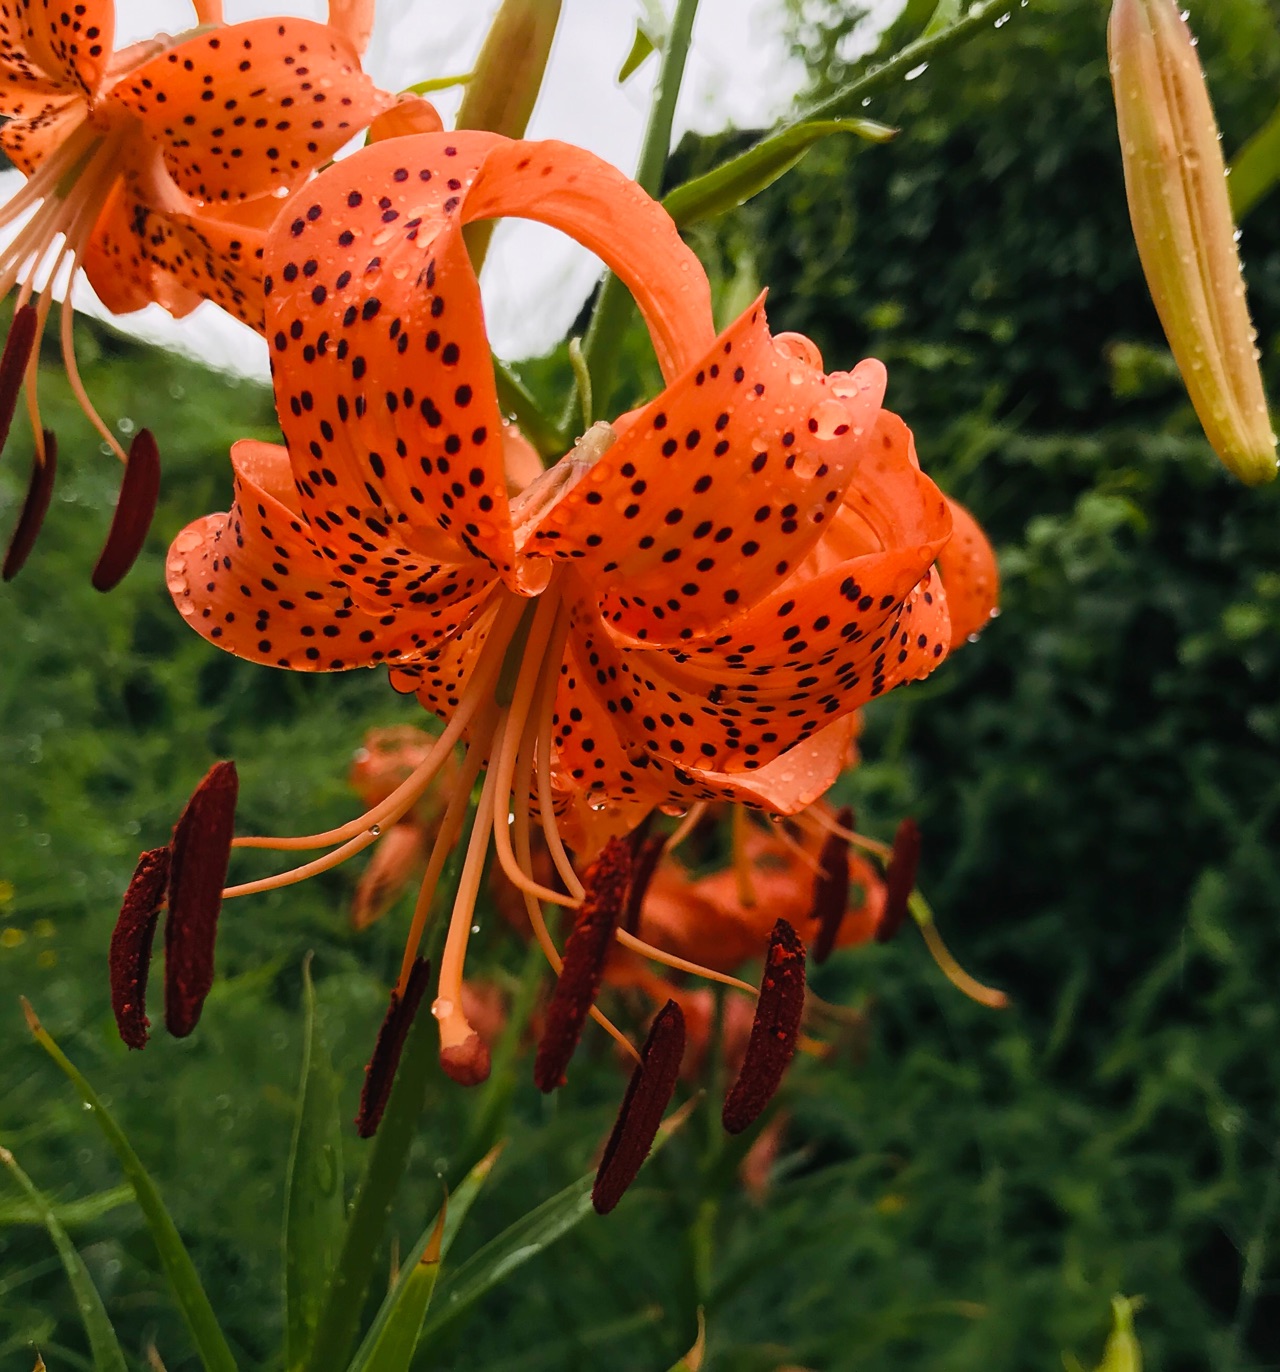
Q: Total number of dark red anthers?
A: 12